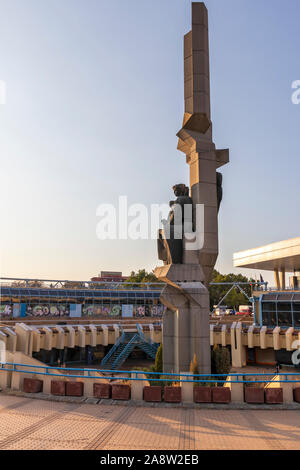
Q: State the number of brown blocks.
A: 12